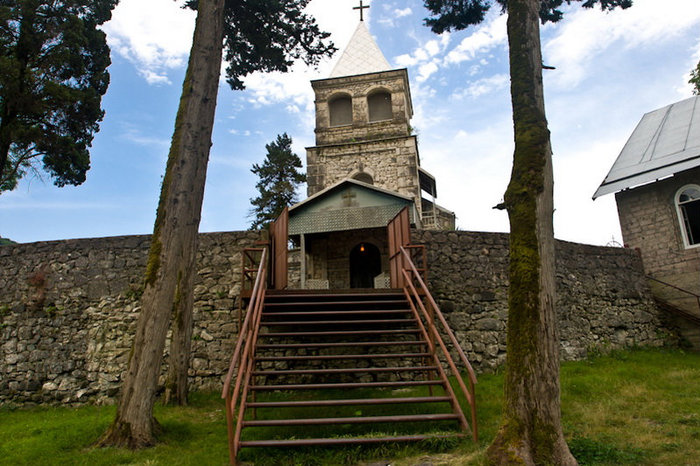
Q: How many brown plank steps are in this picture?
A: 12